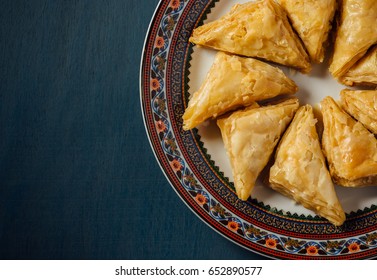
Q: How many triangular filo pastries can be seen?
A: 9